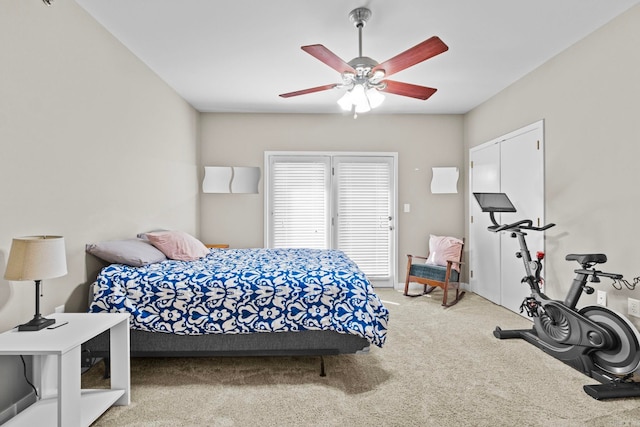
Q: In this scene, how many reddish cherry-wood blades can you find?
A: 4